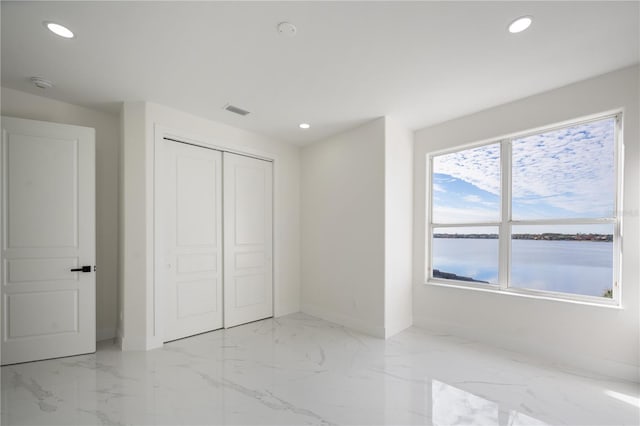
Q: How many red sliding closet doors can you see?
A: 0